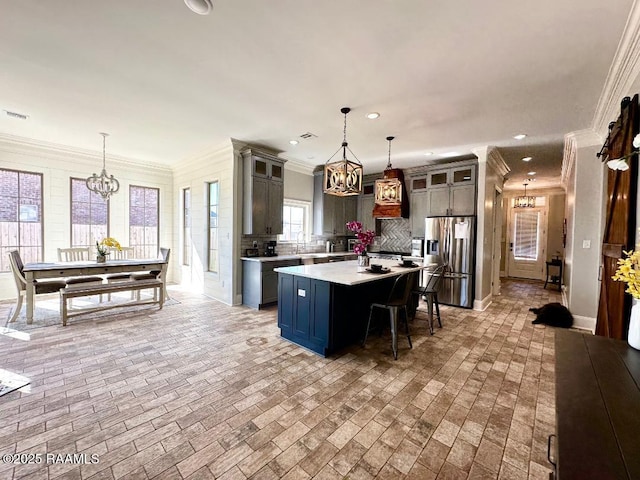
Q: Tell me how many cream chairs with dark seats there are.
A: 4